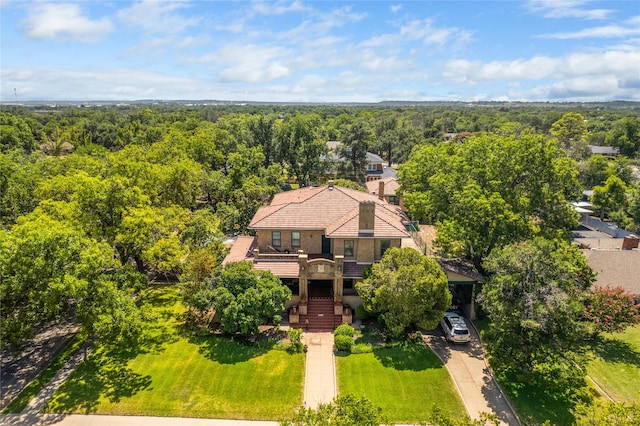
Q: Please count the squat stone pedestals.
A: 4